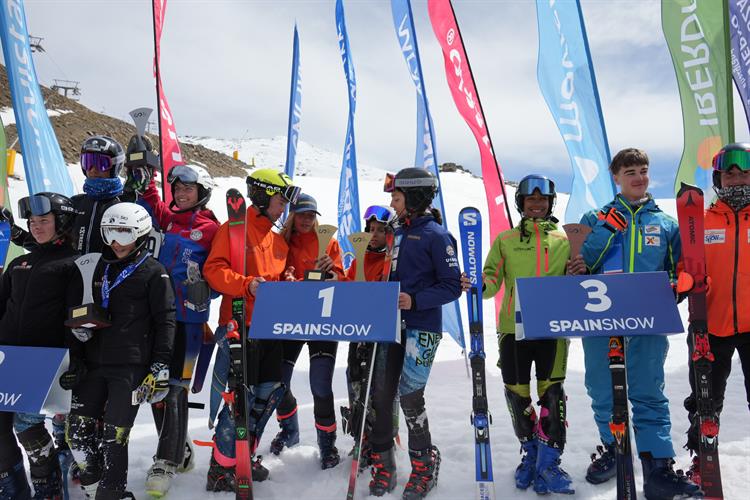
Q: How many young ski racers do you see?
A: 11